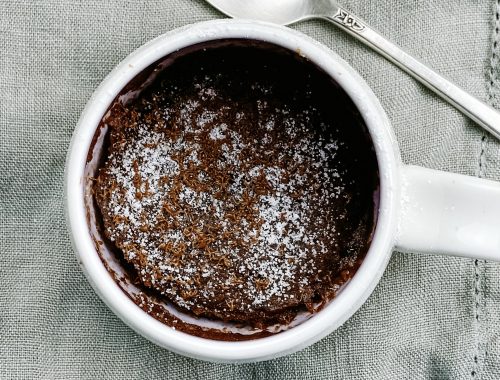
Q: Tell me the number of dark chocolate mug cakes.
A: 1